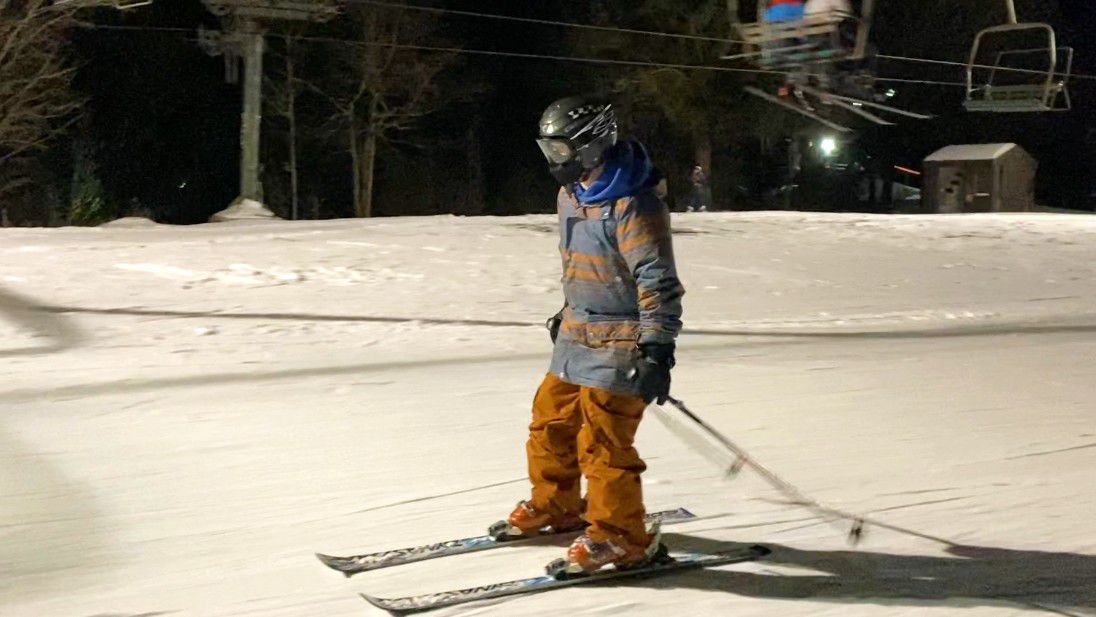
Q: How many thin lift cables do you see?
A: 2